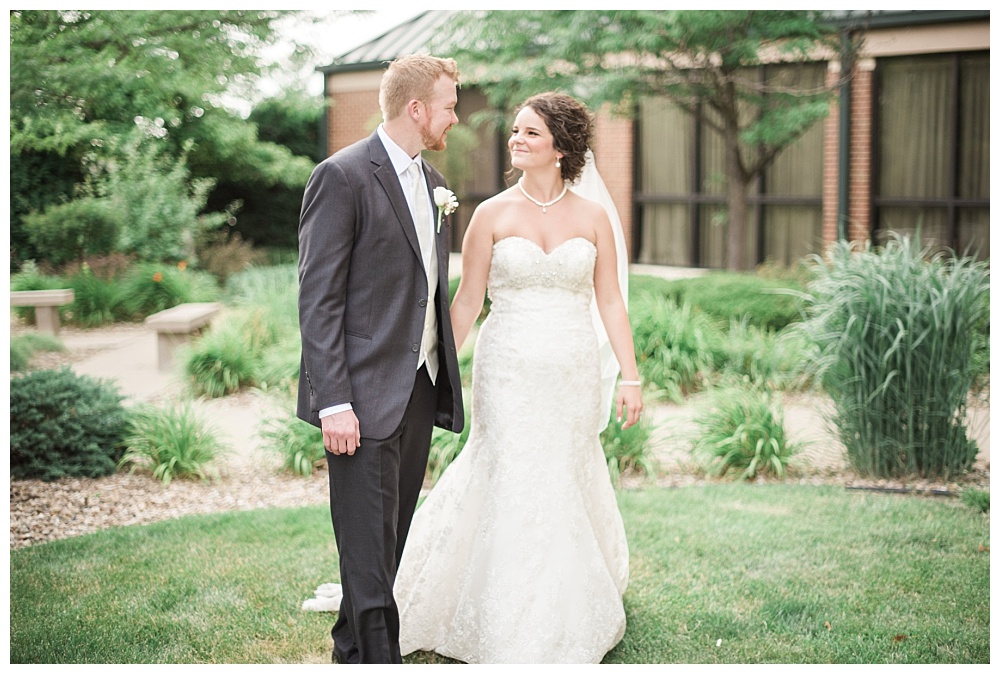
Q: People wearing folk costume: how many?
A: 0